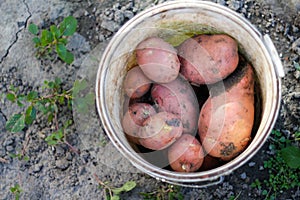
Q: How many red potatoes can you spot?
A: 8